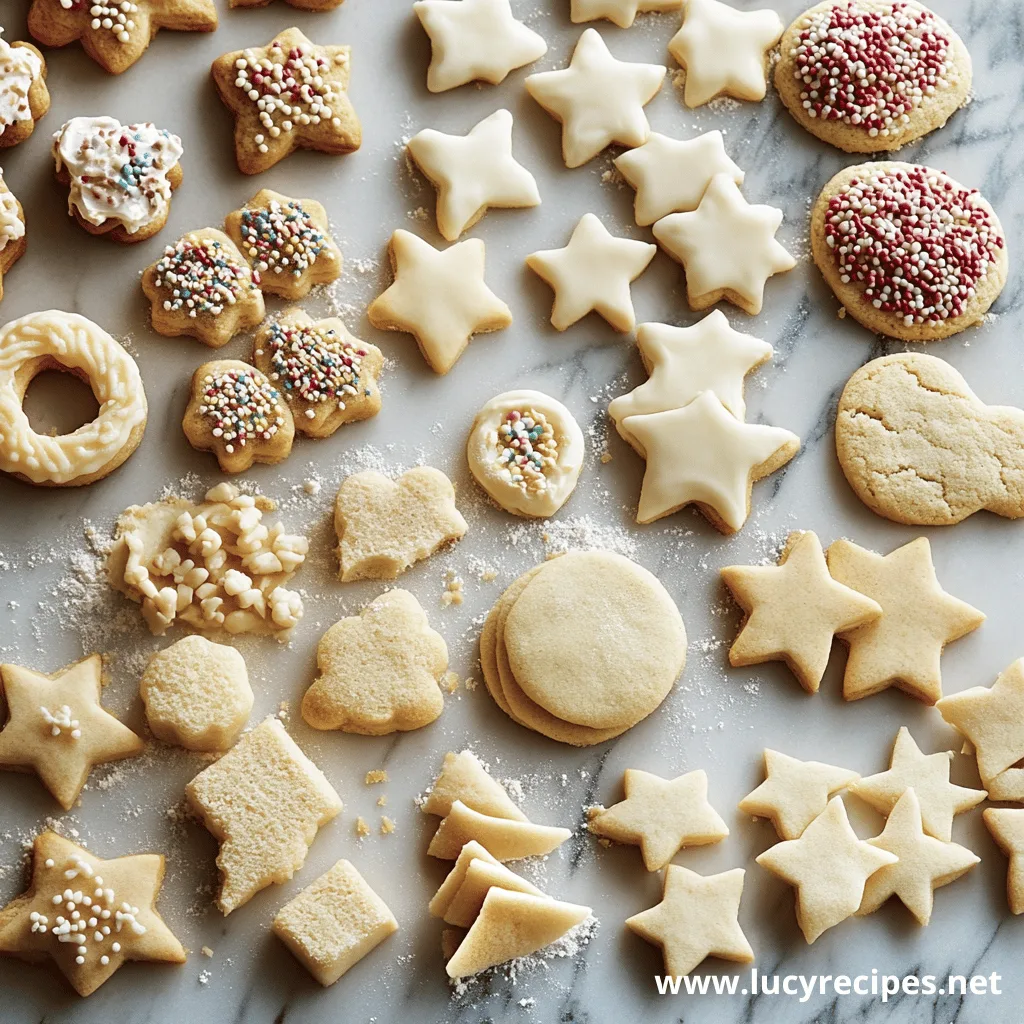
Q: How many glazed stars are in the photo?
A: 11